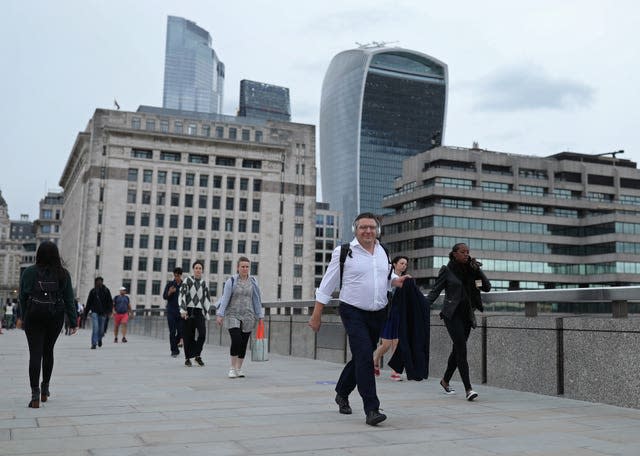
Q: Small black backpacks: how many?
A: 1